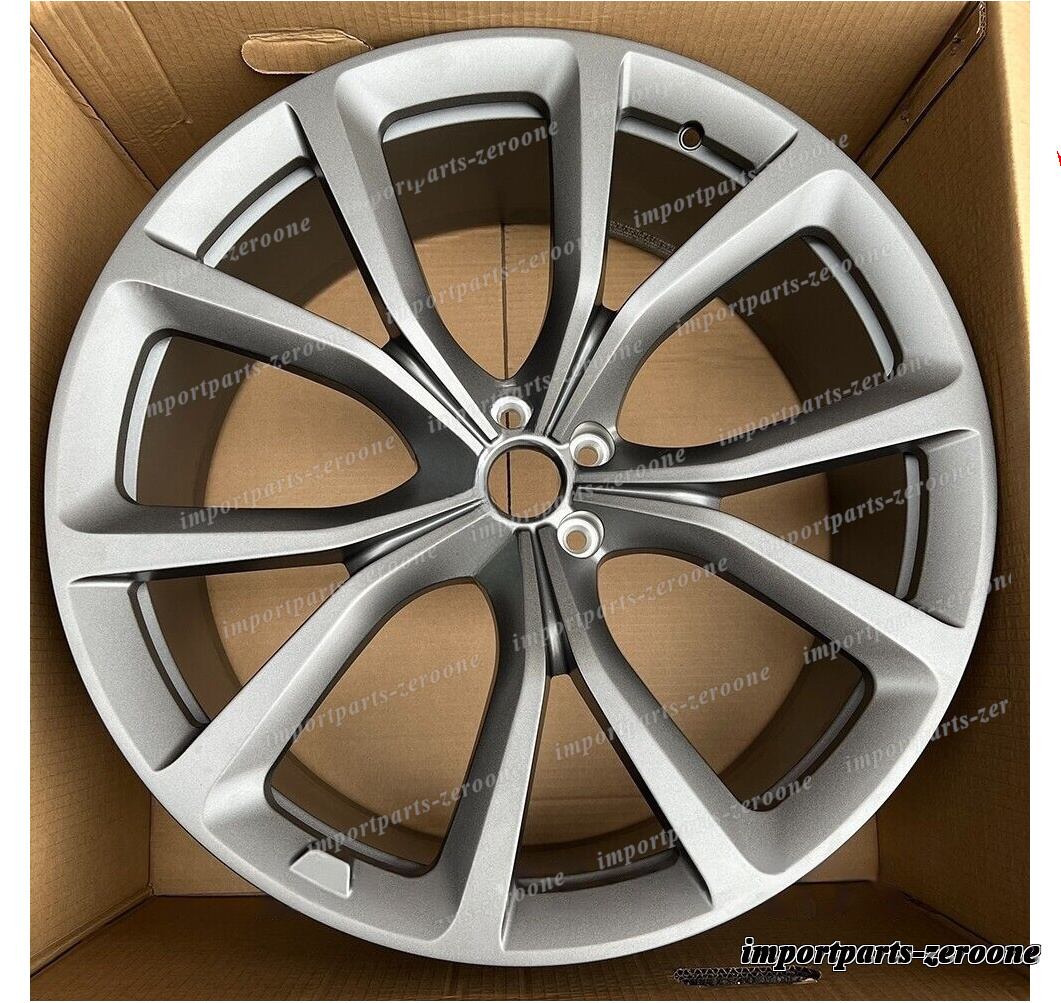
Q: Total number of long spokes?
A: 10